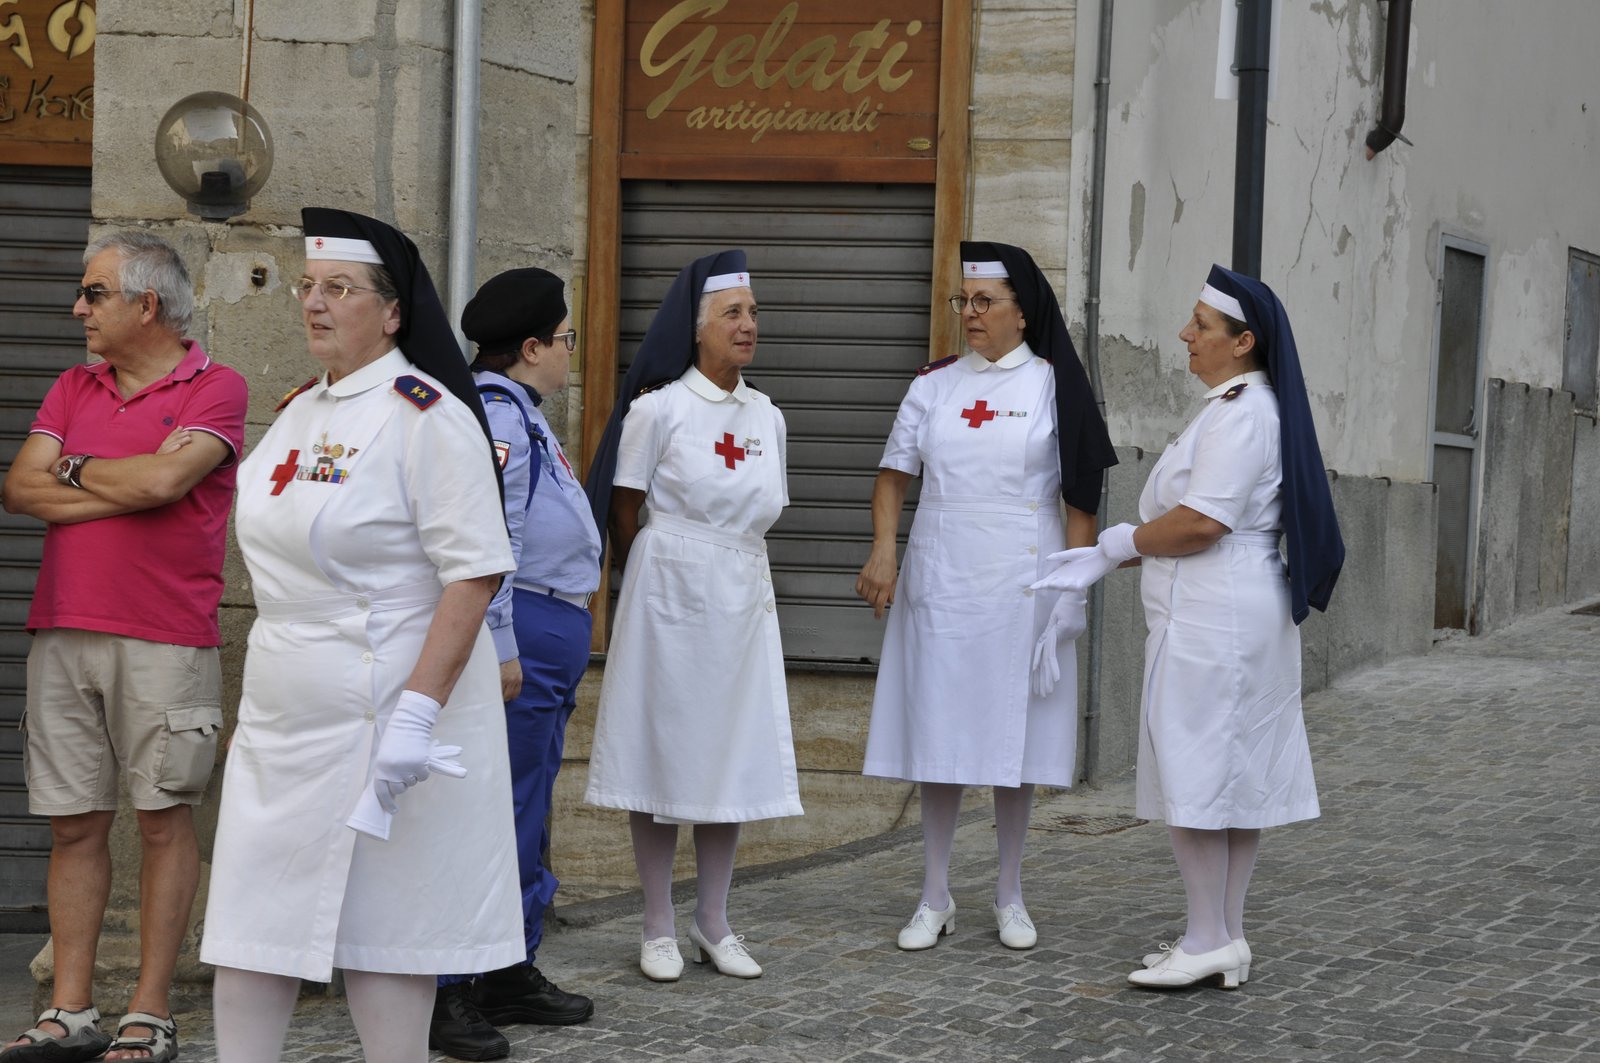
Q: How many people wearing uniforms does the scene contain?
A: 5